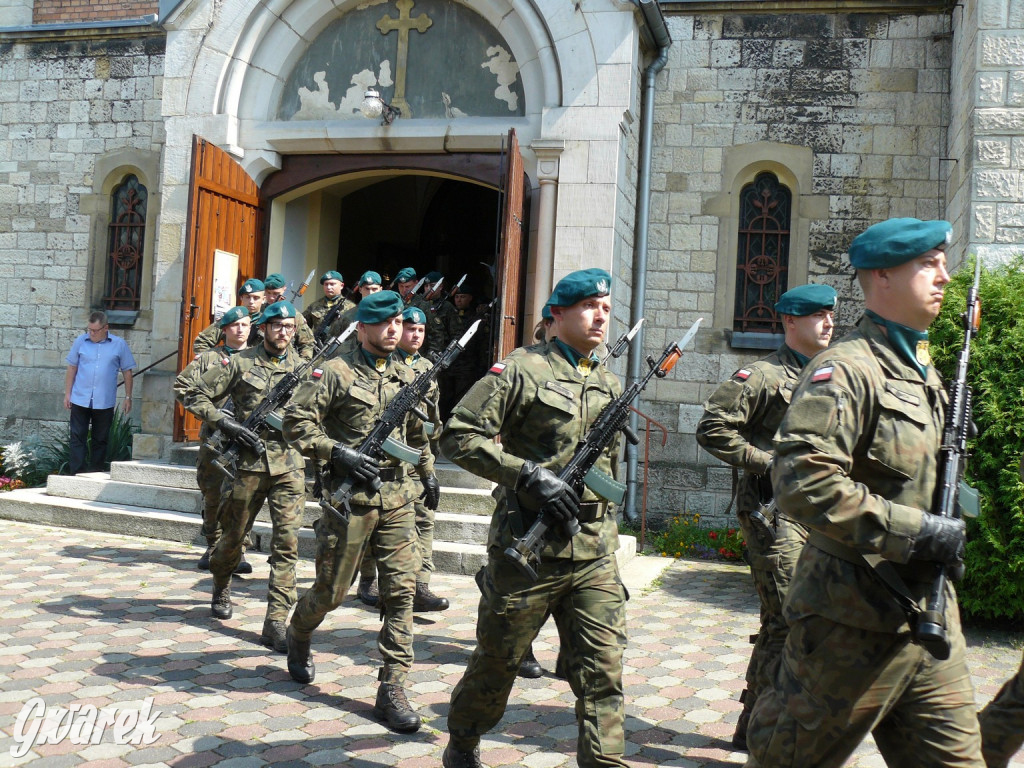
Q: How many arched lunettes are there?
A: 1